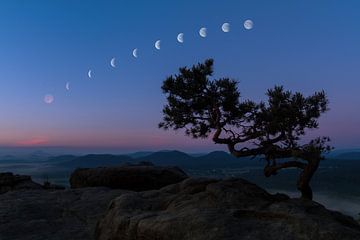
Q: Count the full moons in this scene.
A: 2